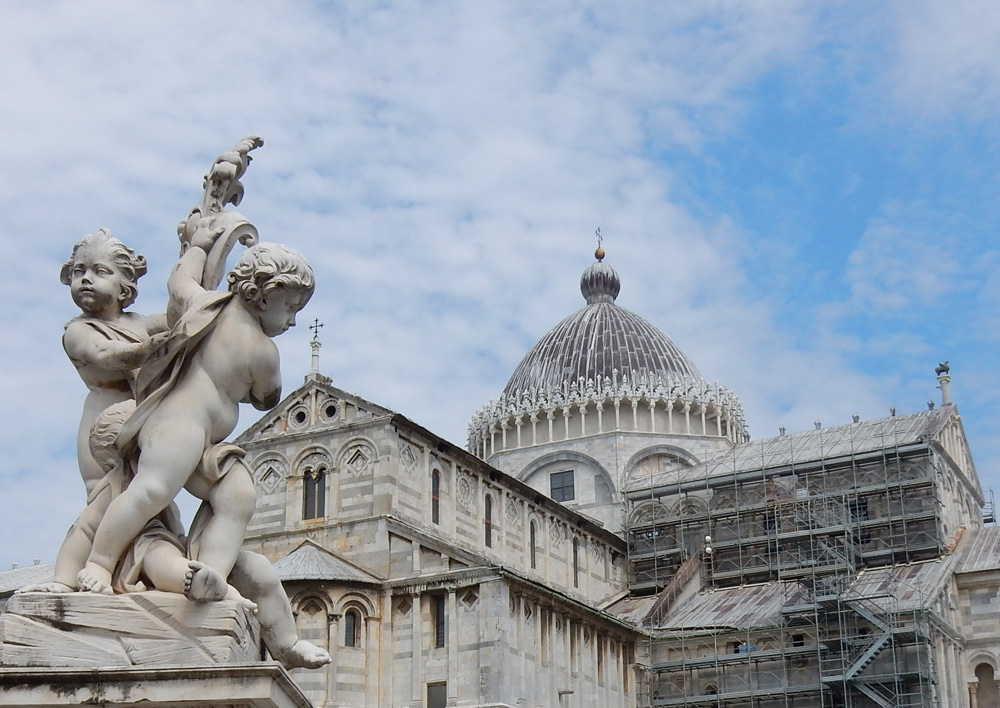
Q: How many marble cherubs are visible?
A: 3